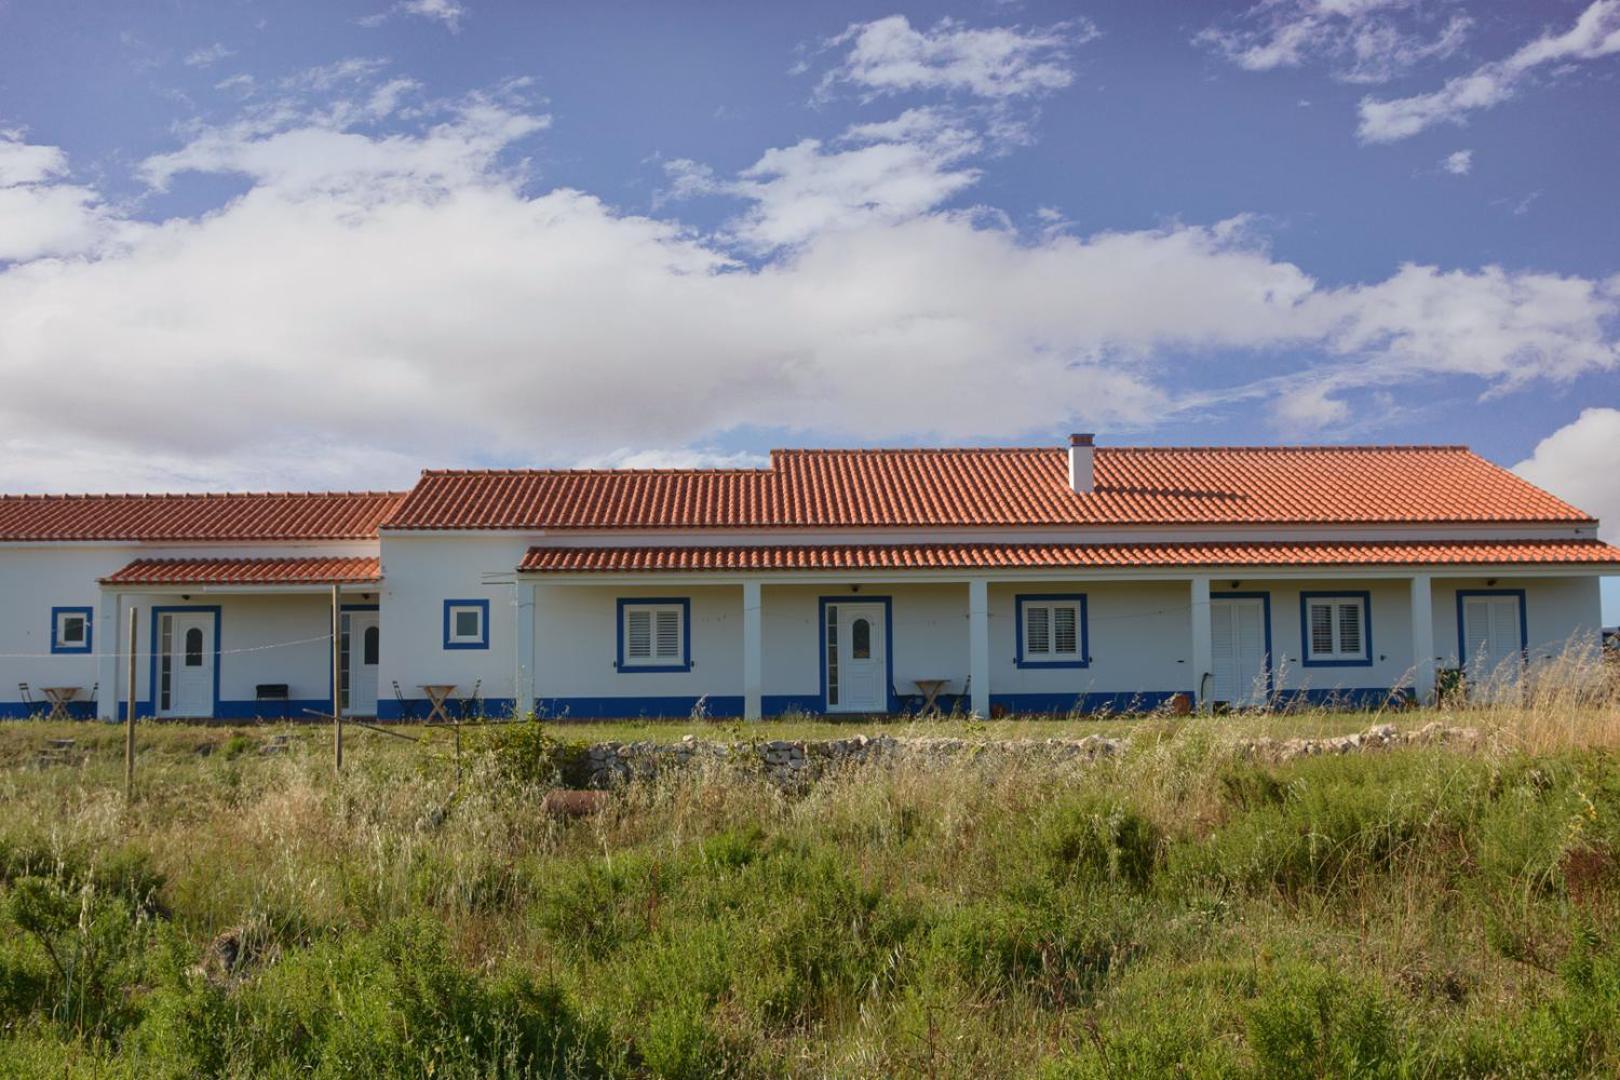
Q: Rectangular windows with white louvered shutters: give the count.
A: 3